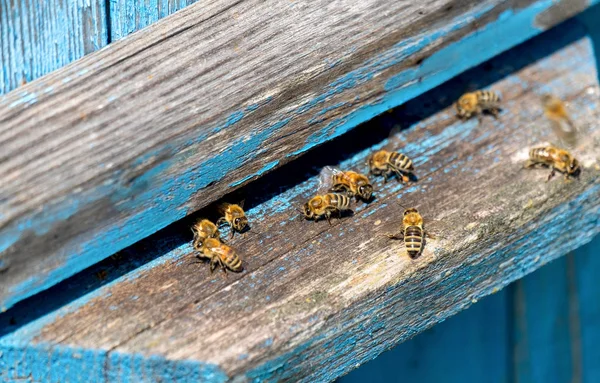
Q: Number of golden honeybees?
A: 10